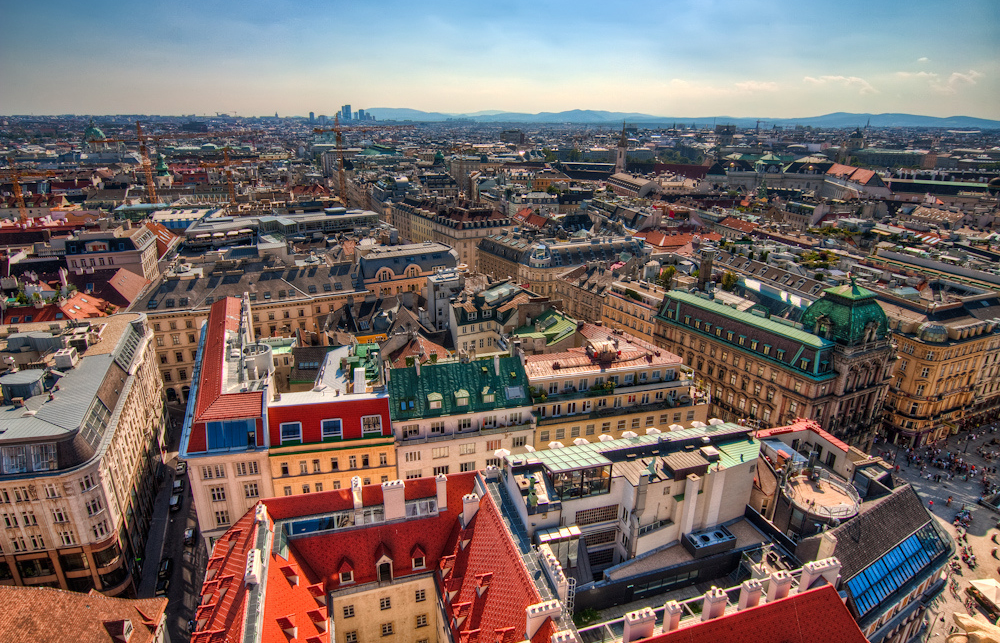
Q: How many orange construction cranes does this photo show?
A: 4